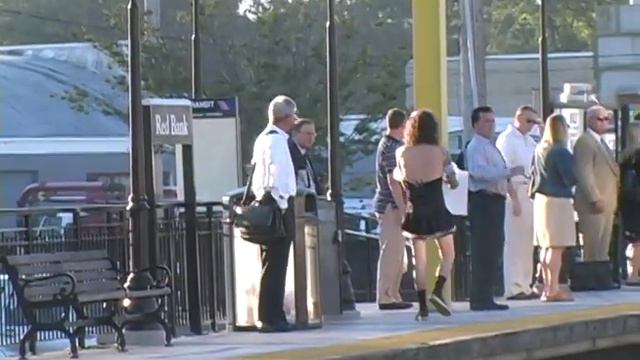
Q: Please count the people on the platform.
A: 9